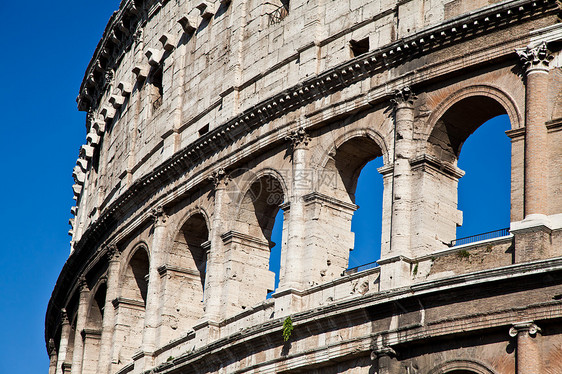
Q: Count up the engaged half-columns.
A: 11